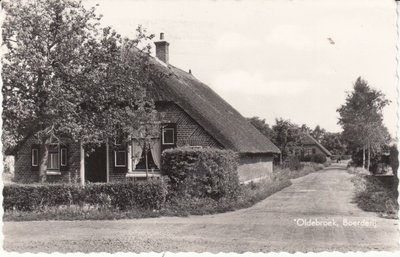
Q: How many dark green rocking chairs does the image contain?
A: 0